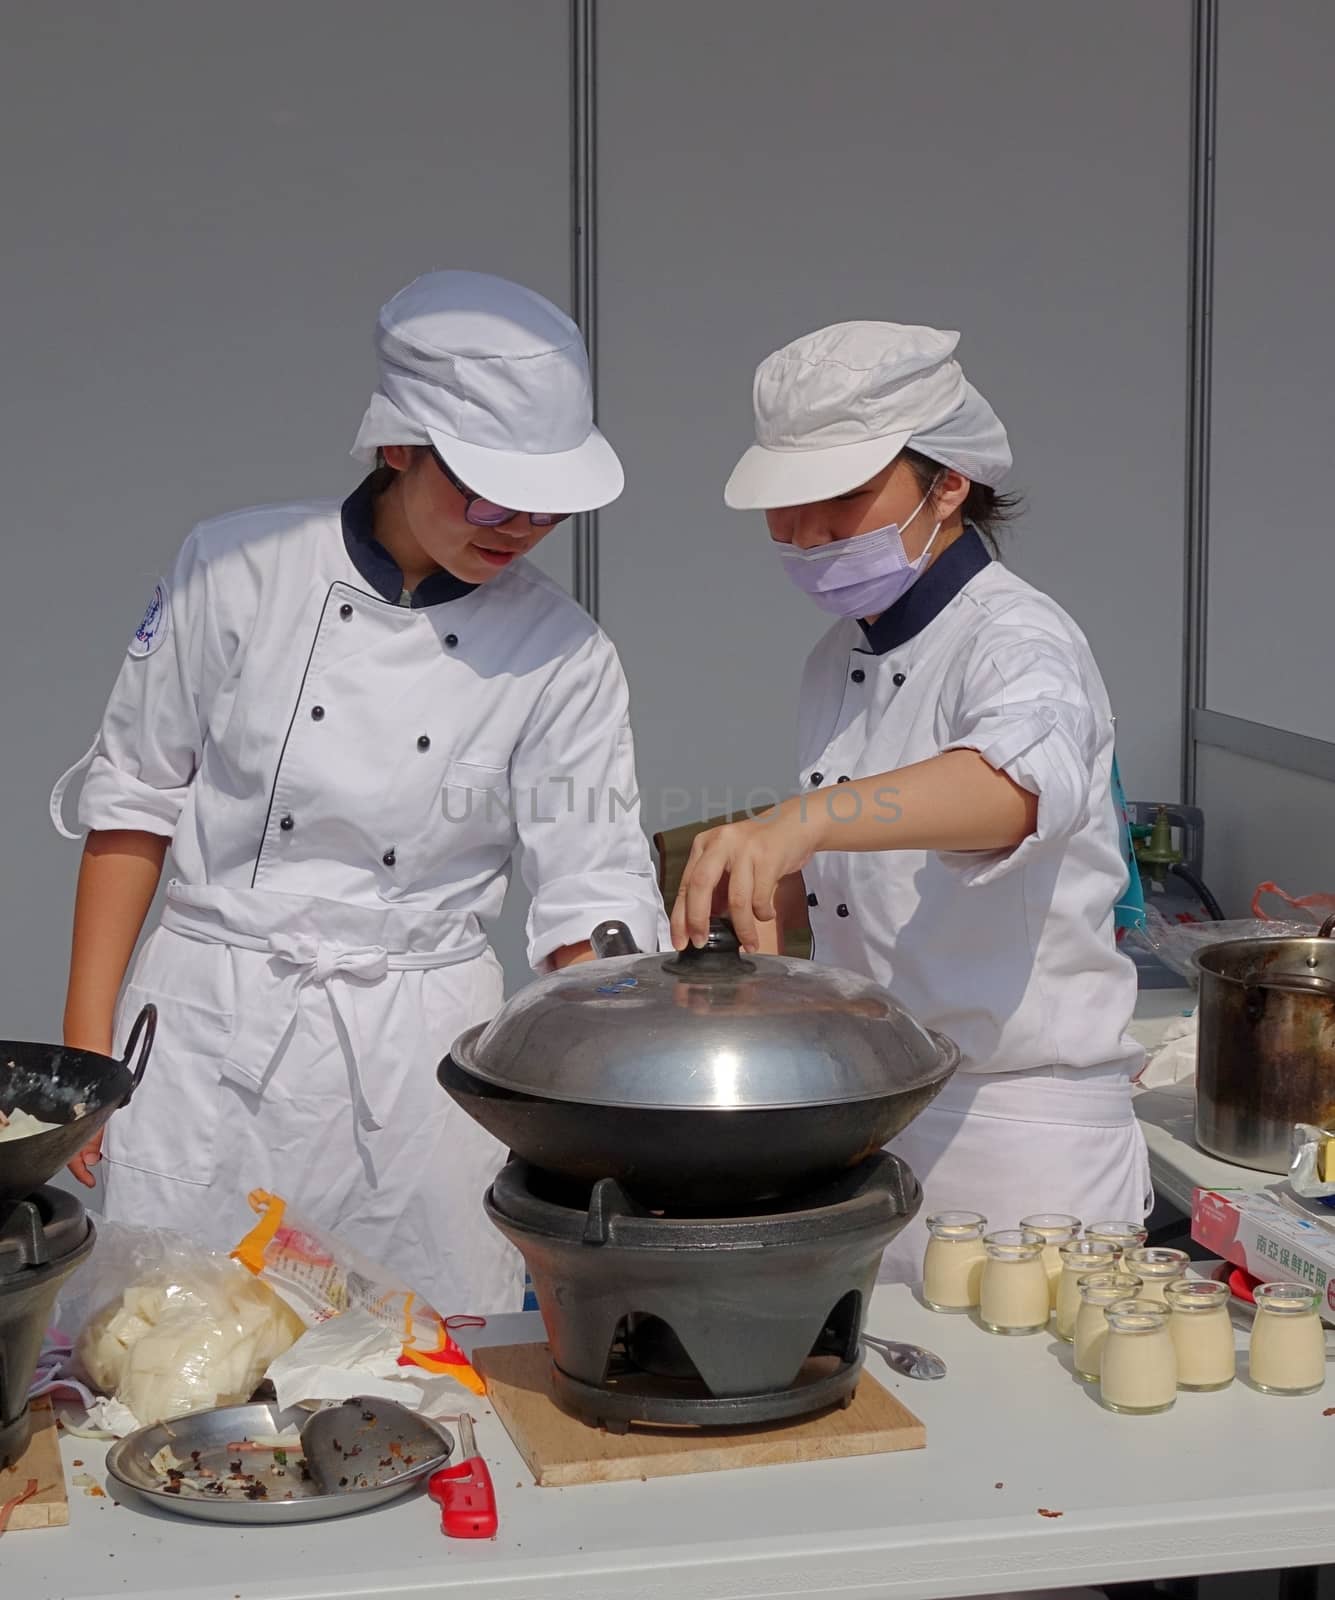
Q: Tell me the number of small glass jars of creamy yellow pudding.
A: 10